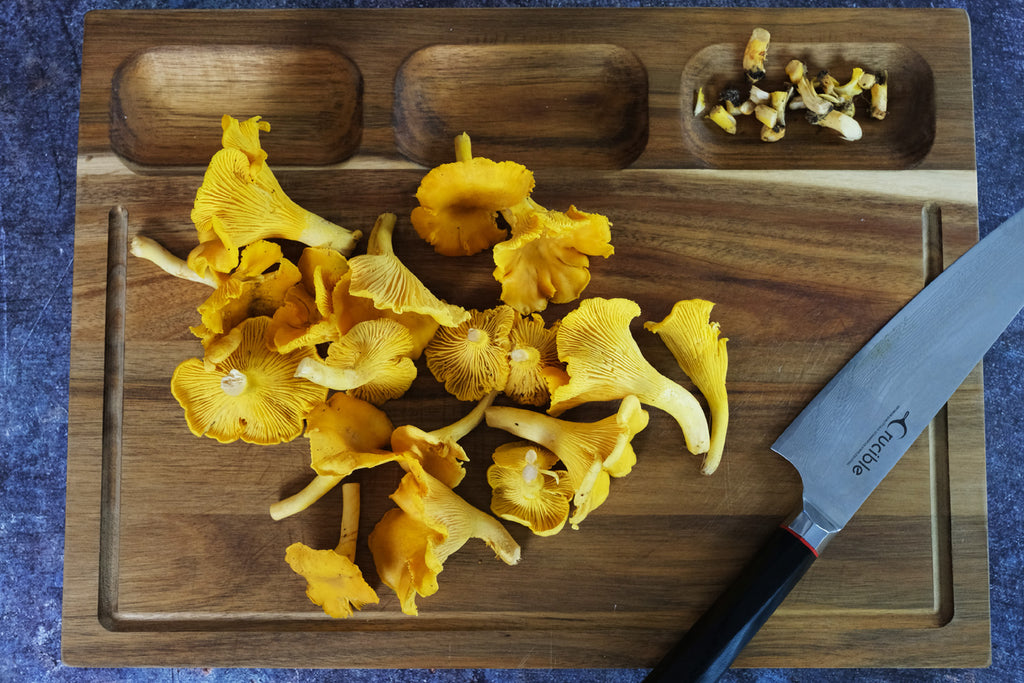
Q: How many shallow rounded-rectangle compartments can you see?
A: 3